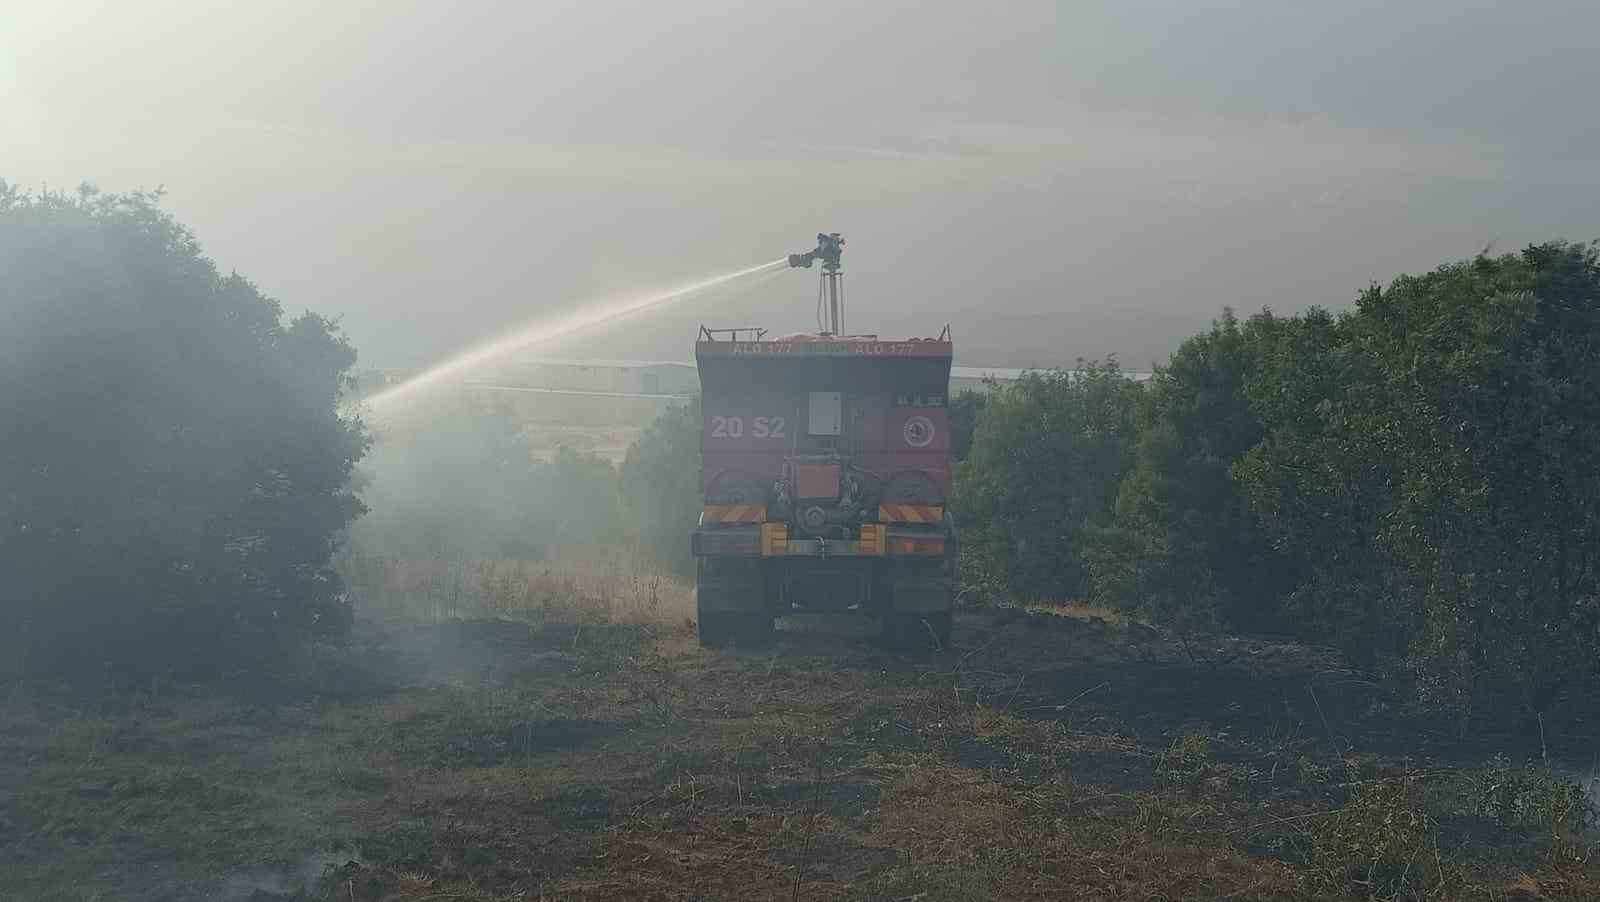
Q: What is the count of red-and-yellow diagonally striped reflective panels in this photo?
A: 2